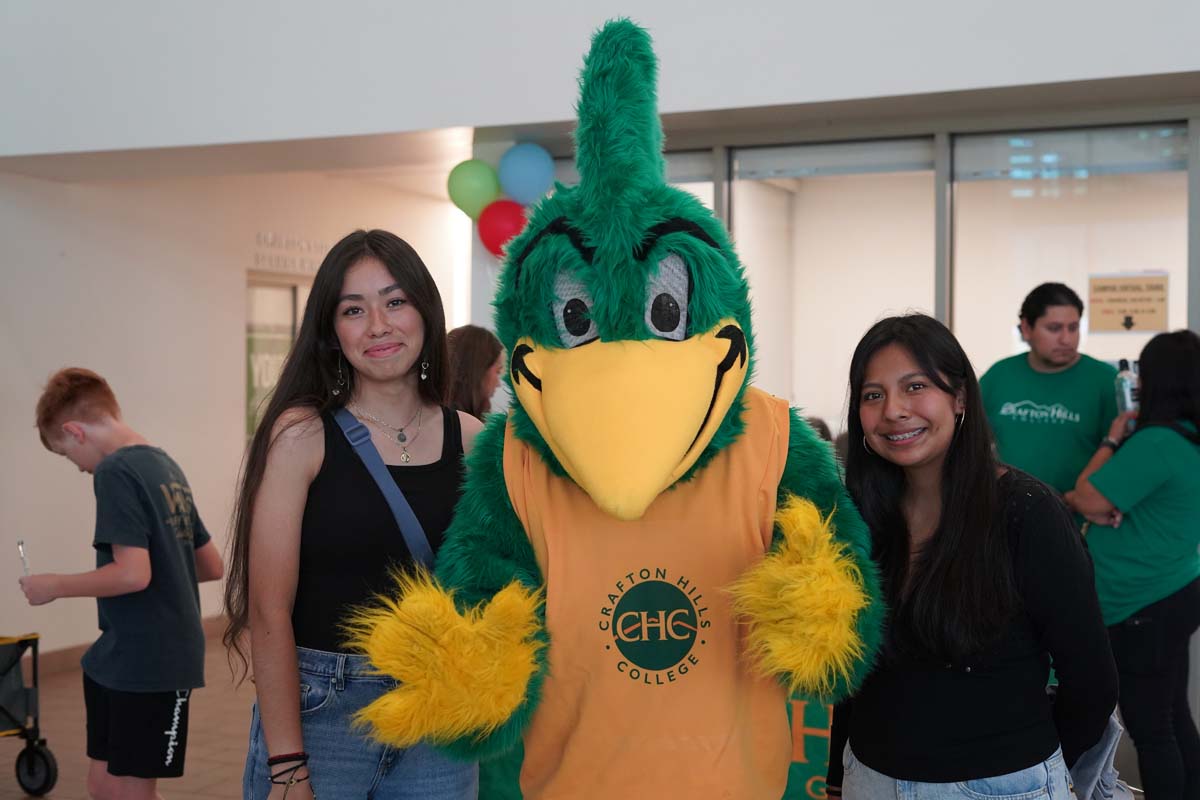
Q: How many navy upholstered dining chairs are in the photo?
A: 0